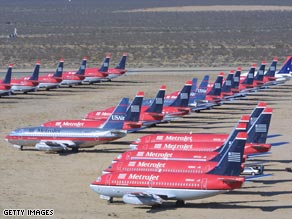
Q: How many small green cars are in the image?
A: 0